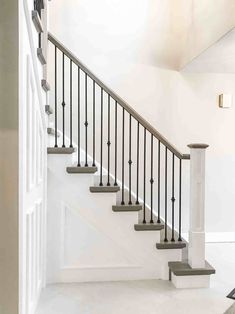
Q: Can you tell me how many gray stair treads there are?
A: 12